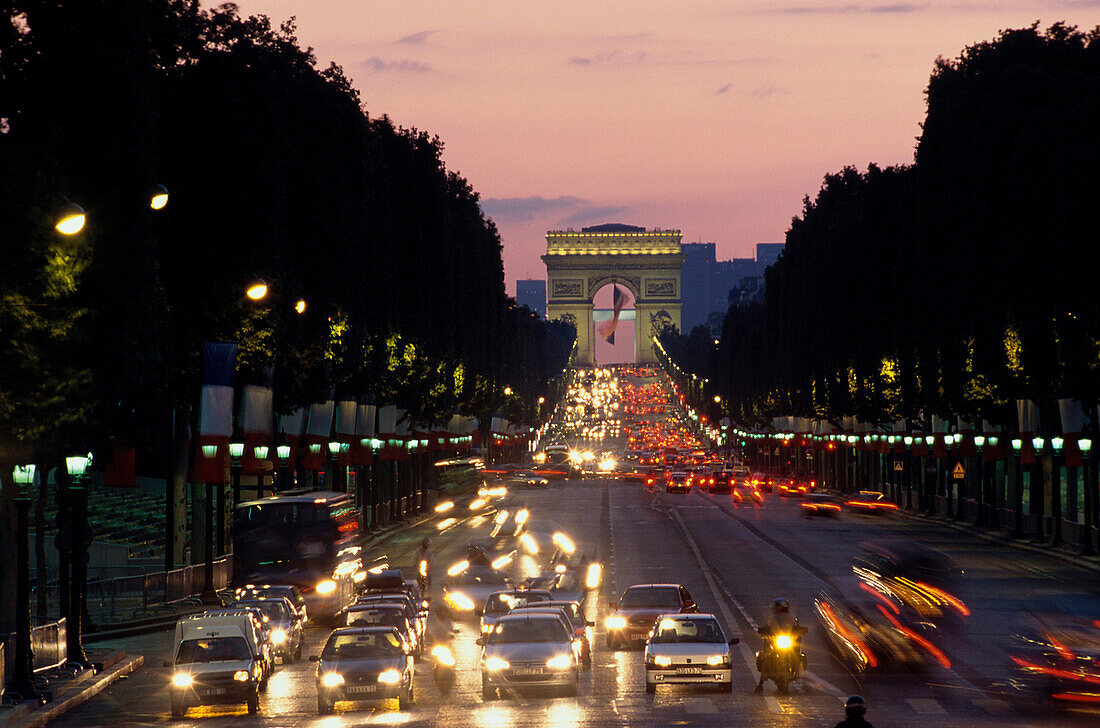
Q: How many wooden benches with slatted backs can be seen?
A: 0